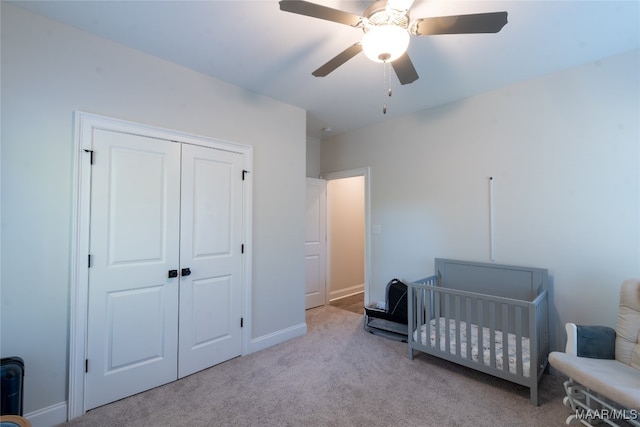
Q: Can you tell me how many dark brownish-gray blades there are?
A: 4